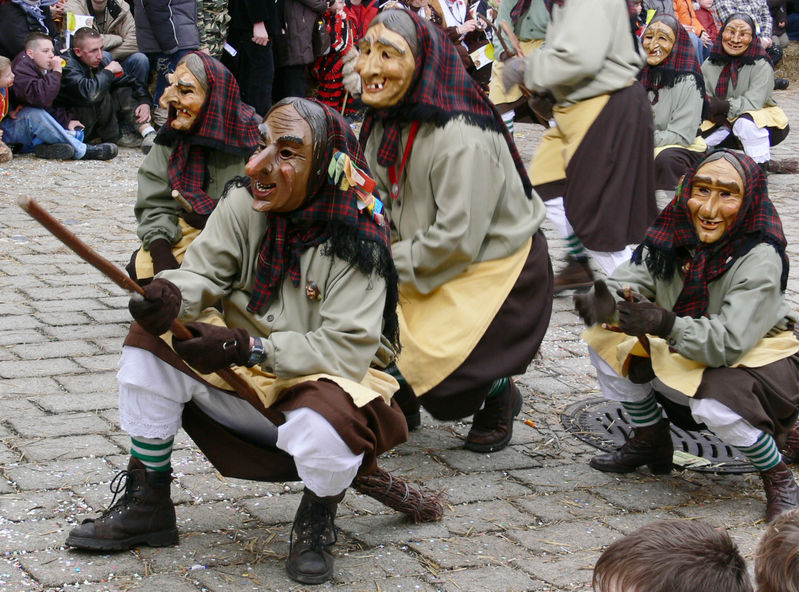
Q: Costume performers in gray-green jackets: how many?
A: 8